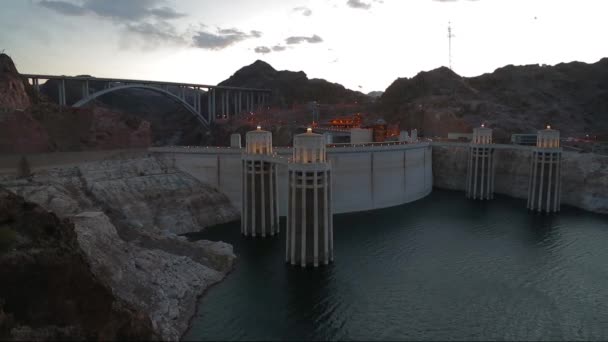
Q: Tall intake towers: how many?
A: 4